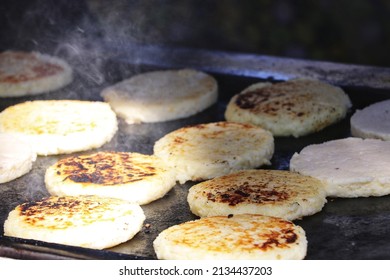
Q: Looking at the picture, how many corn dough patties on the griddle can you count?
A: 12